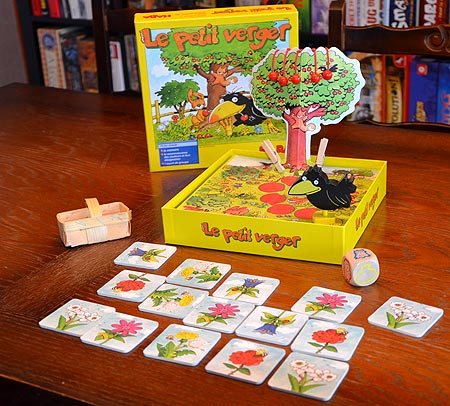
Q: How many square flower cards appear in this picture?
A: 15